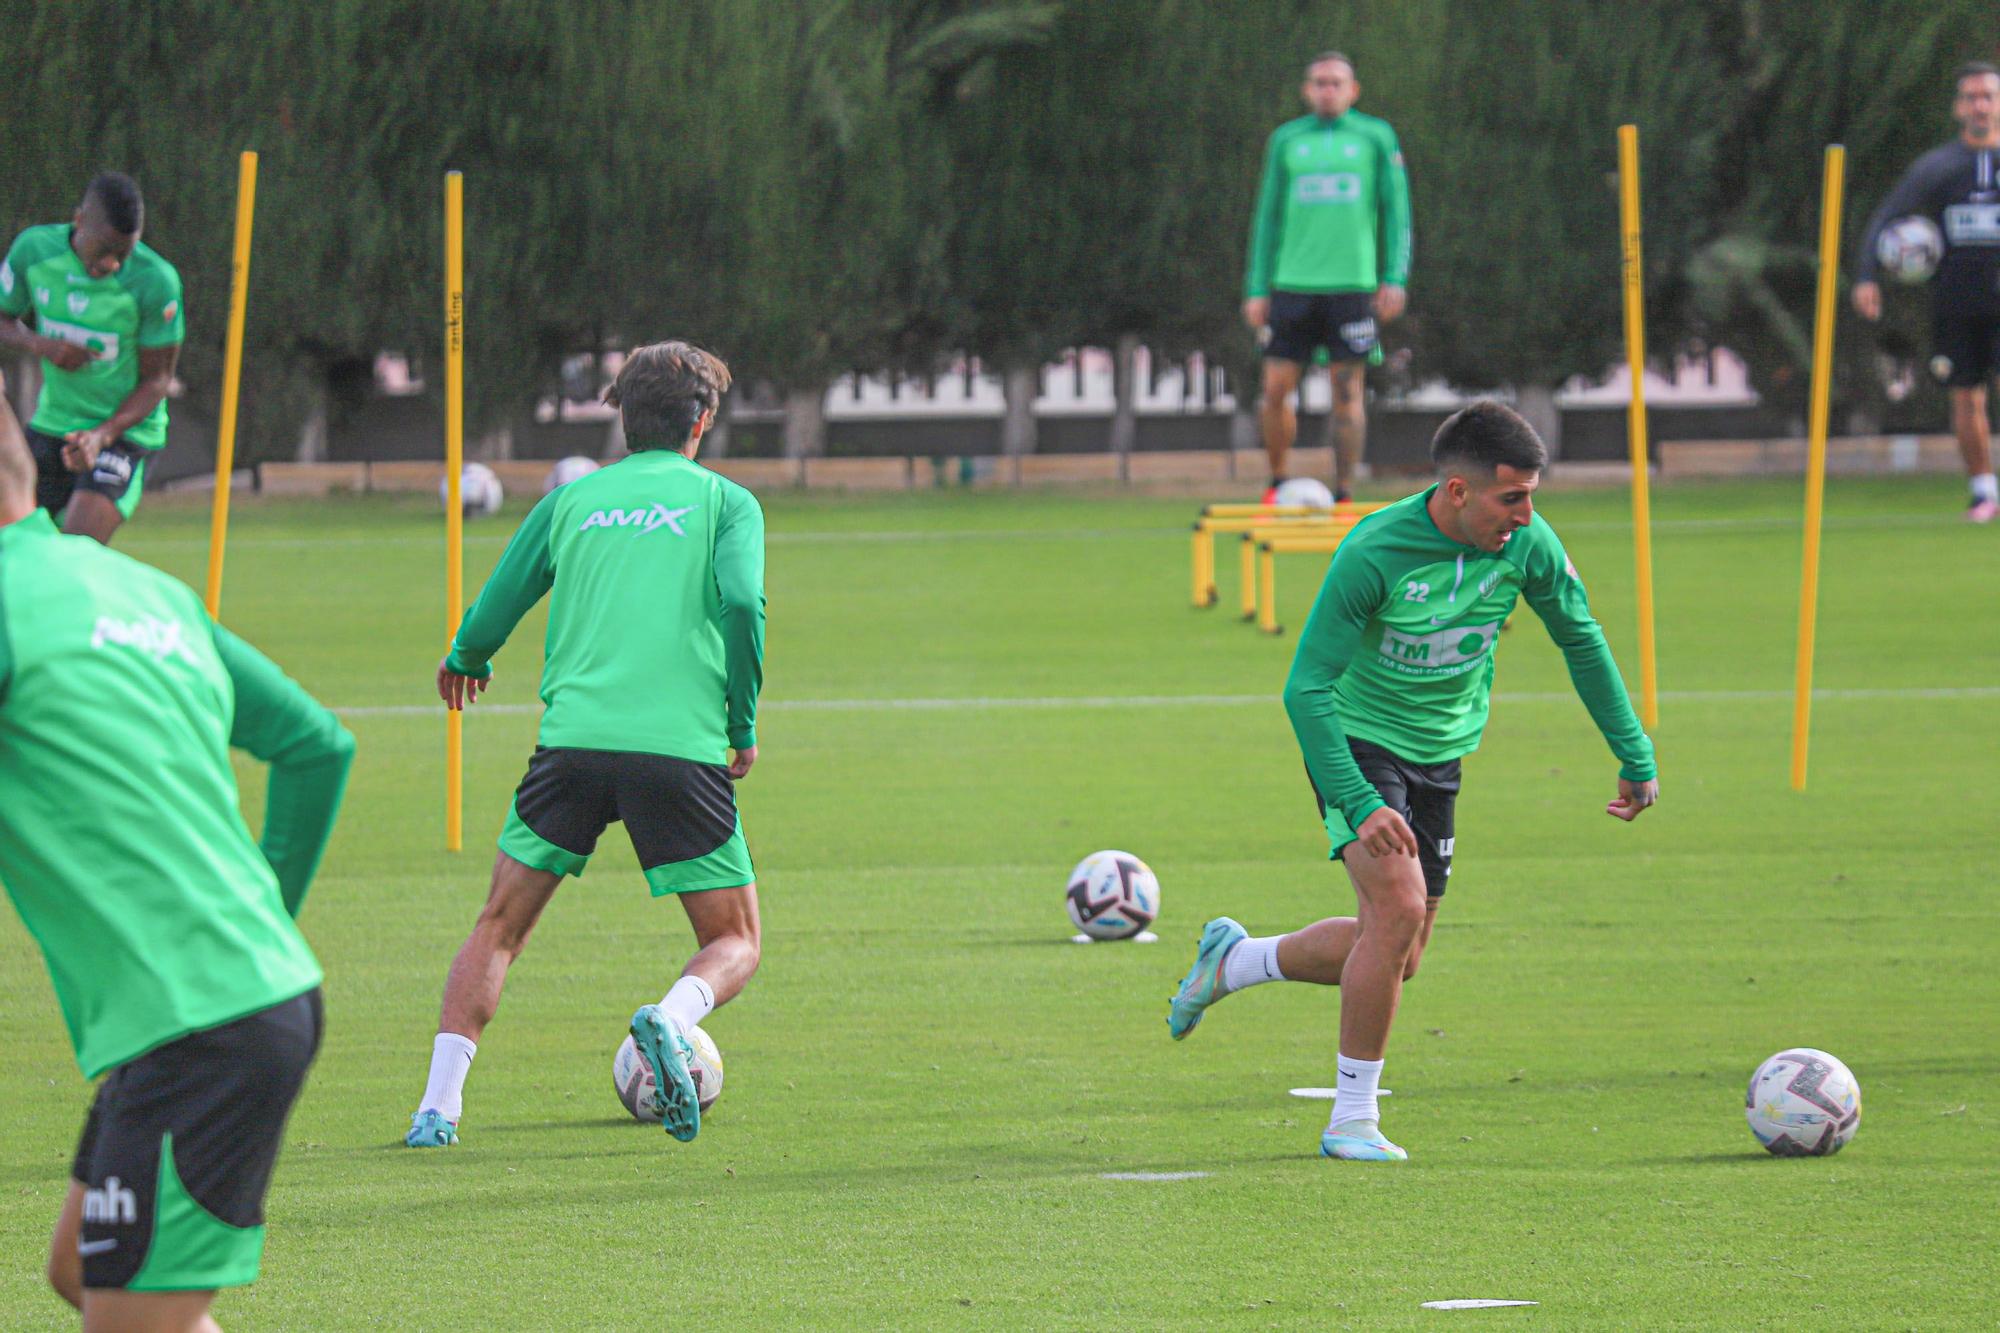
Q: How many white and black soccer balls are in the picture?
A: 7